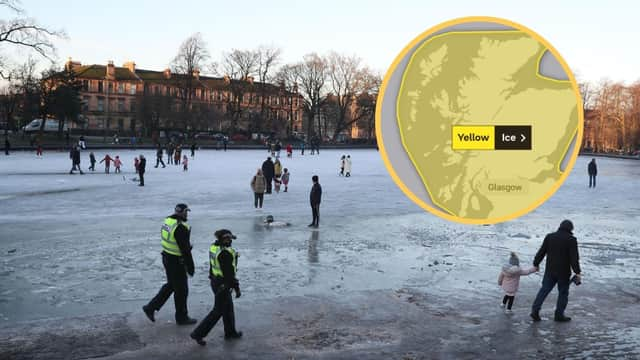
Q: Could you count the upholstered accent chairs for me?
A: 0